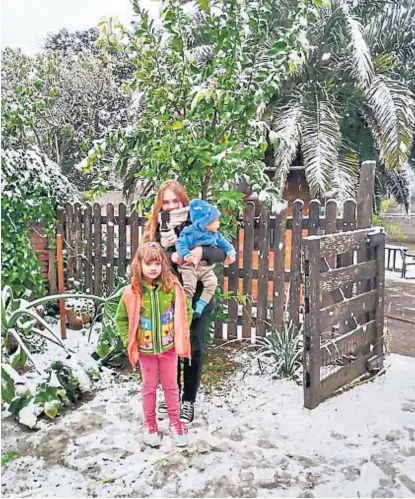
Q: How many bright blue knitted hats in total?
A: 1